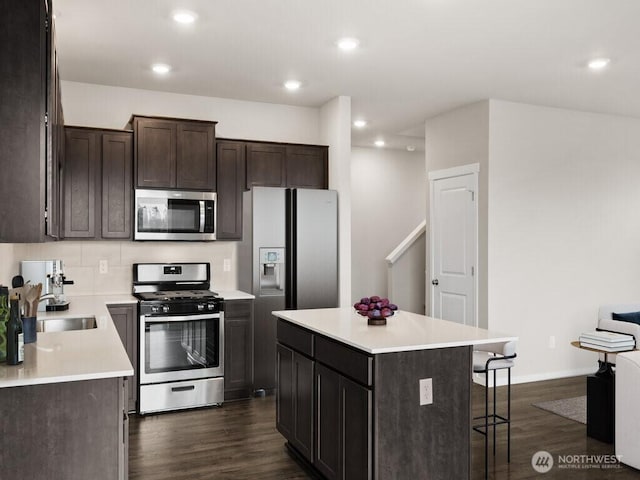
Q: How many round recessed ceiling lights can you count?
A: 7